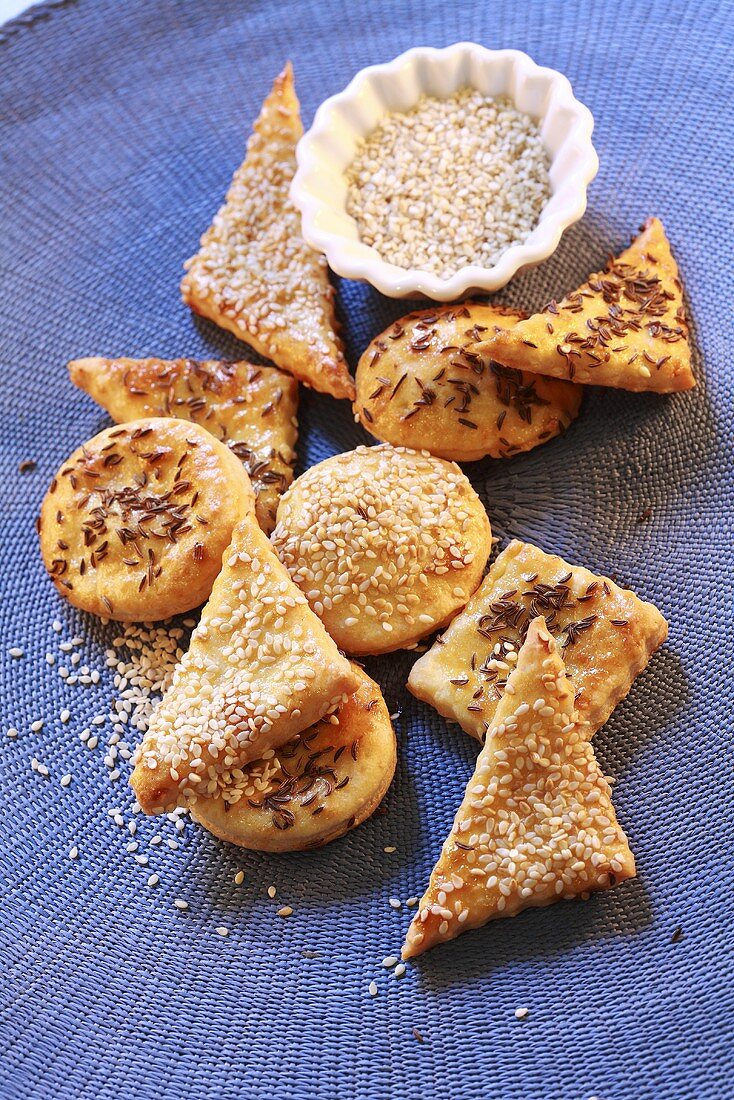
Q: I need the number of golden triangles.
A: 5